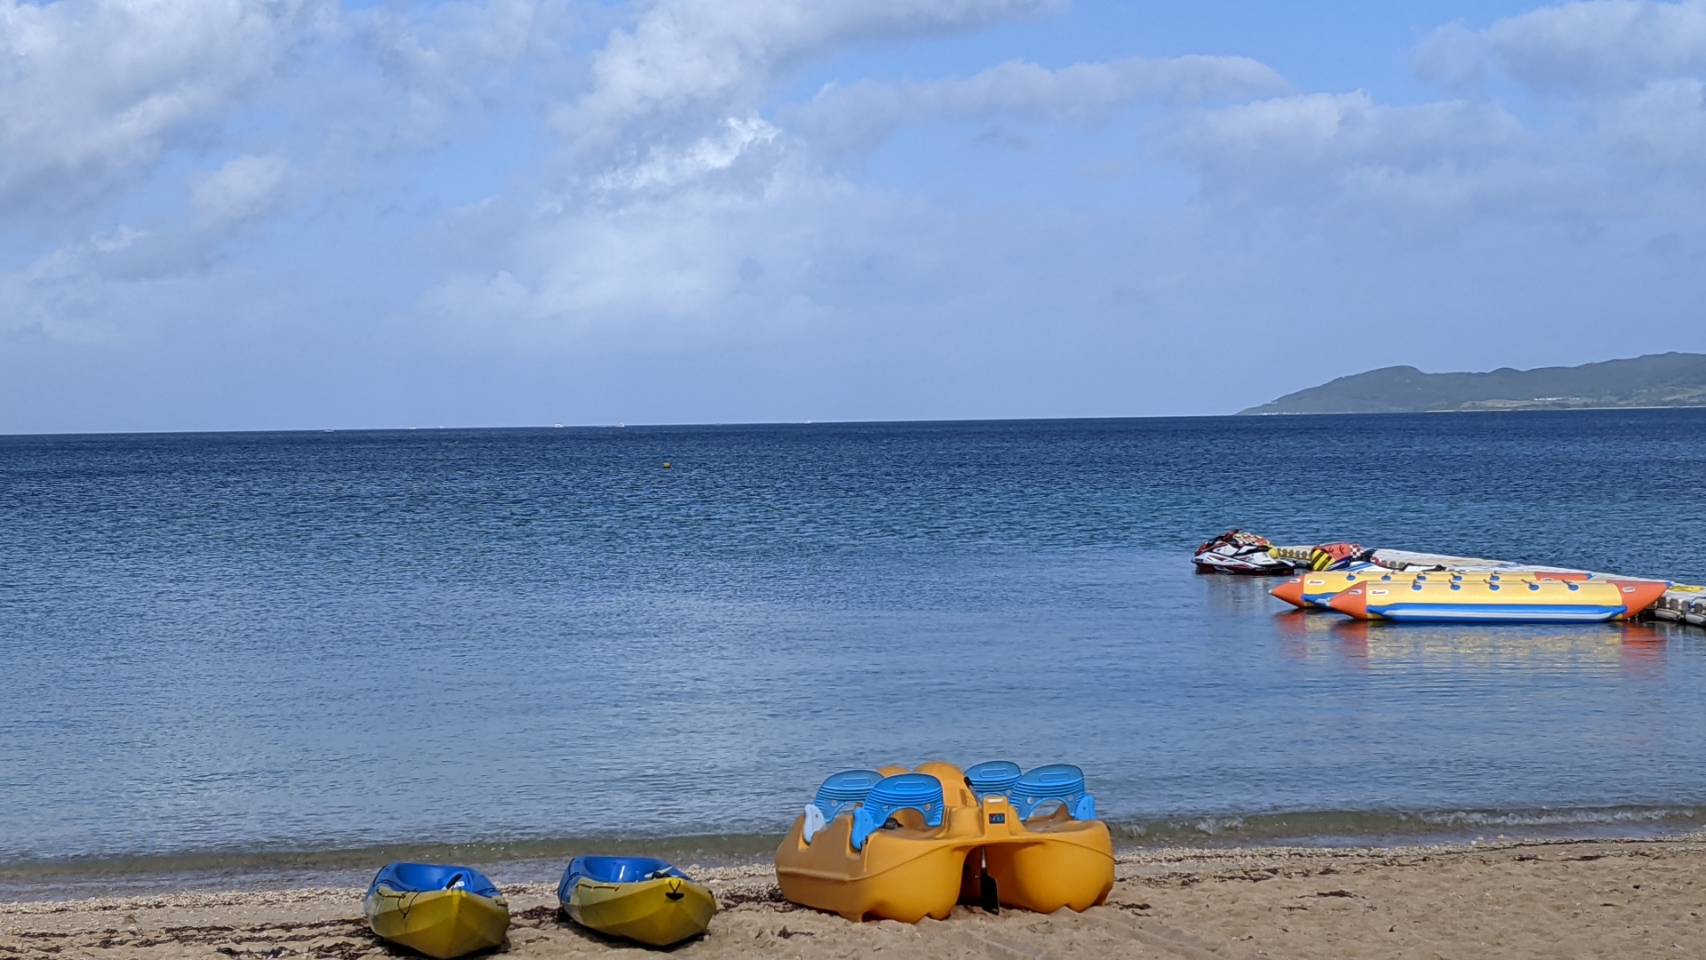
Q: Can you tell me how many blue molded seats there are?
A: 4